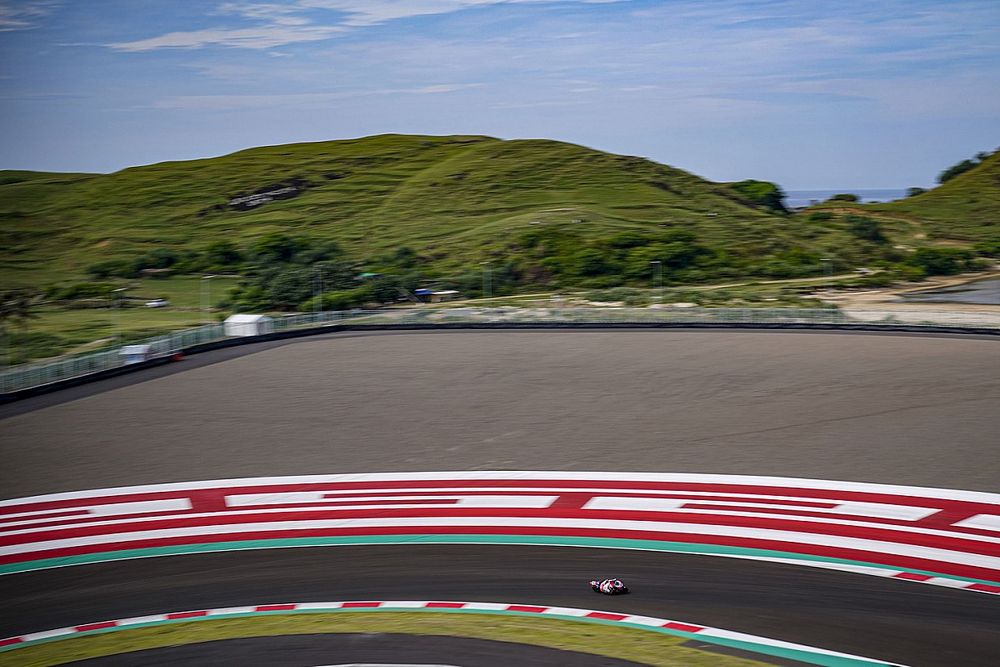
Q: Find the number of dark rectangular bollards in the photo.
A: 0